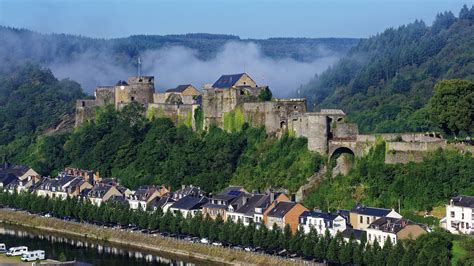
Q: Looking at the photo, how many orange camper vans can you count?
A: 0